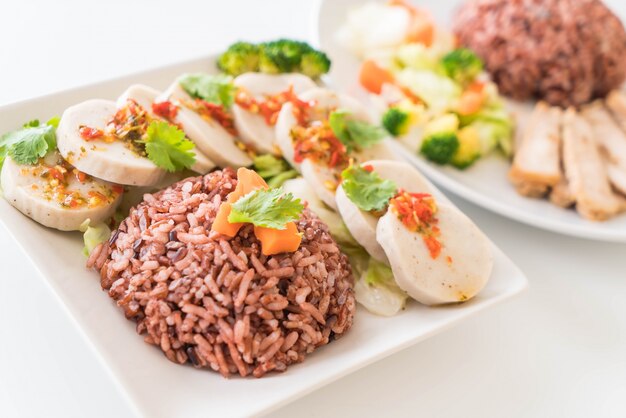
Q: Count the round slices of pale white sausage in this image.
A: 9